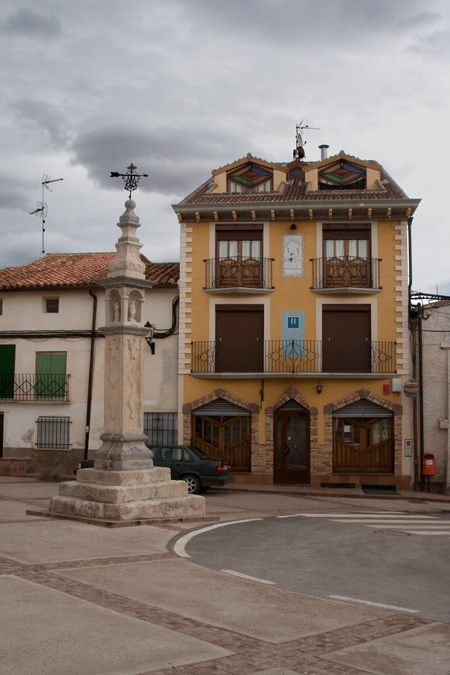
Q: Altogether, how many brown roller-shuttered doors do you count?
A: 2